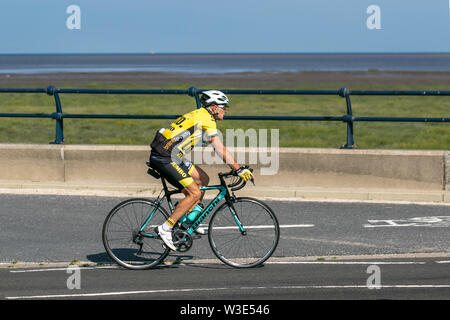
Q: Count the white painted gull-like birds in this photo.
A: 0